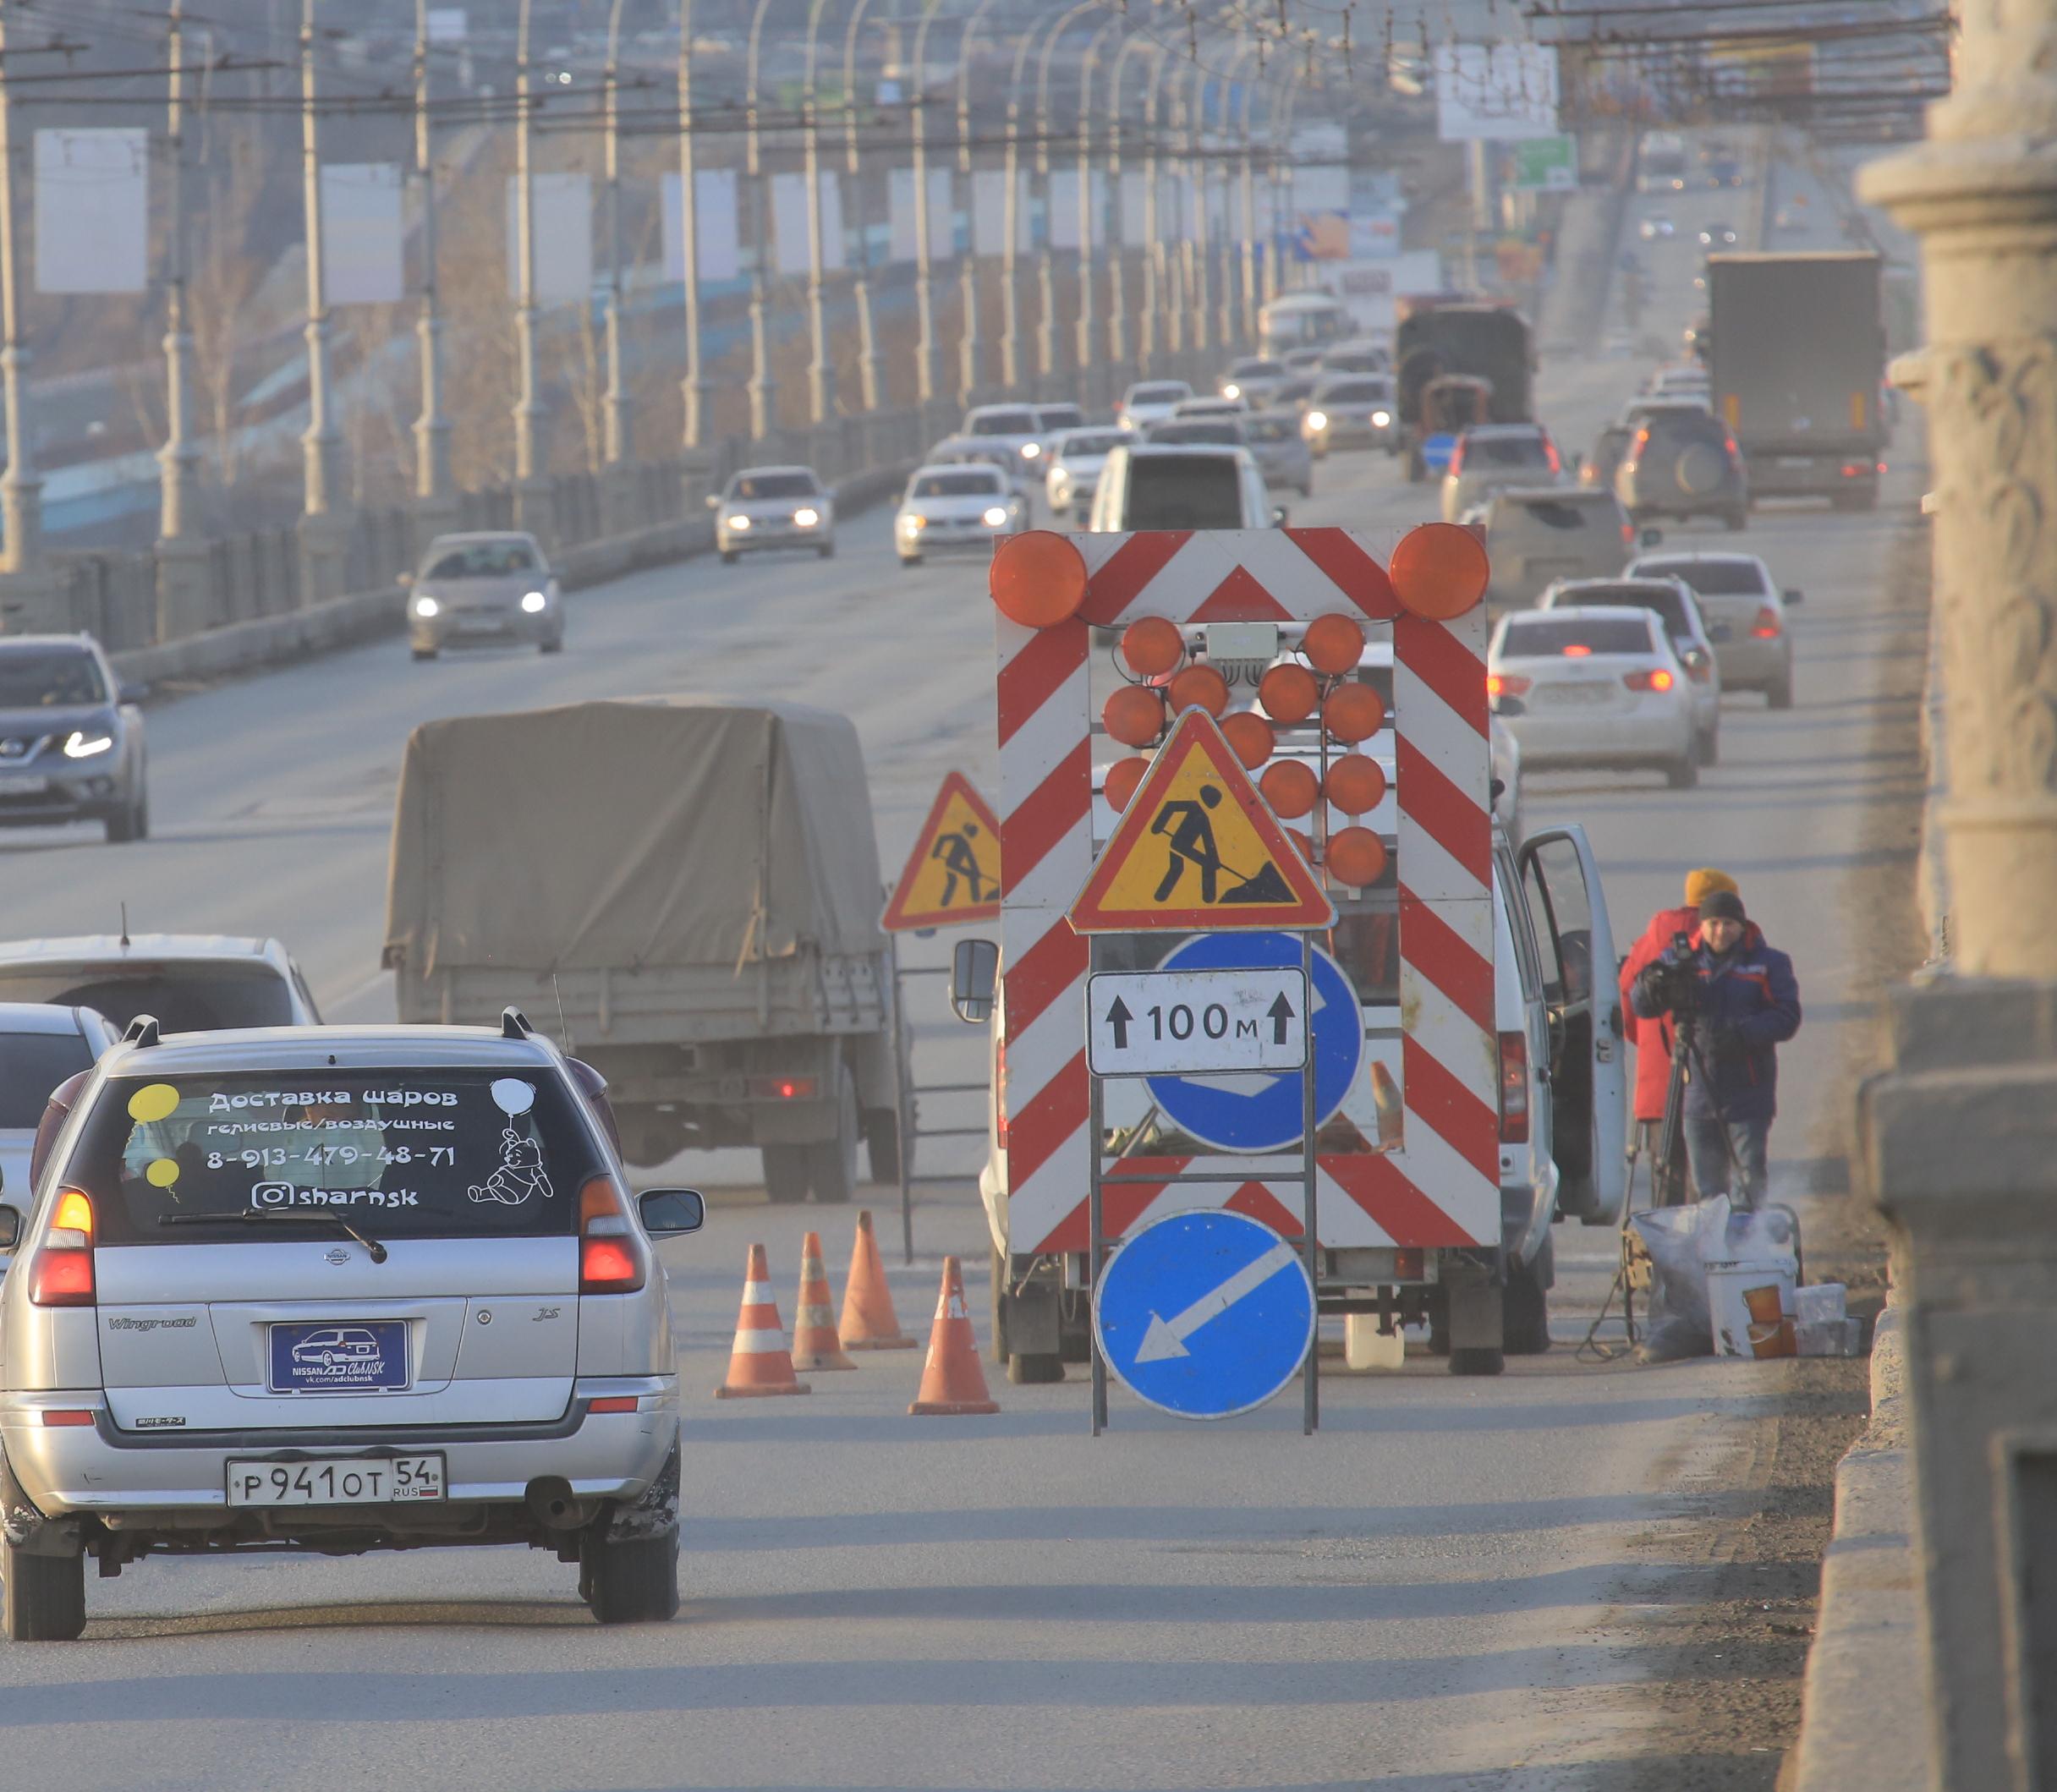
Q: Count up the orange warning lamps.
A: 14